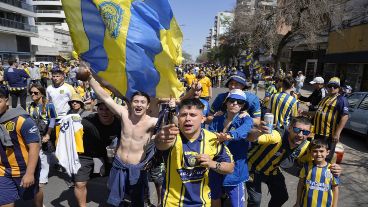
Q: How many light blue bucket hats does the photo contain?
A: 1